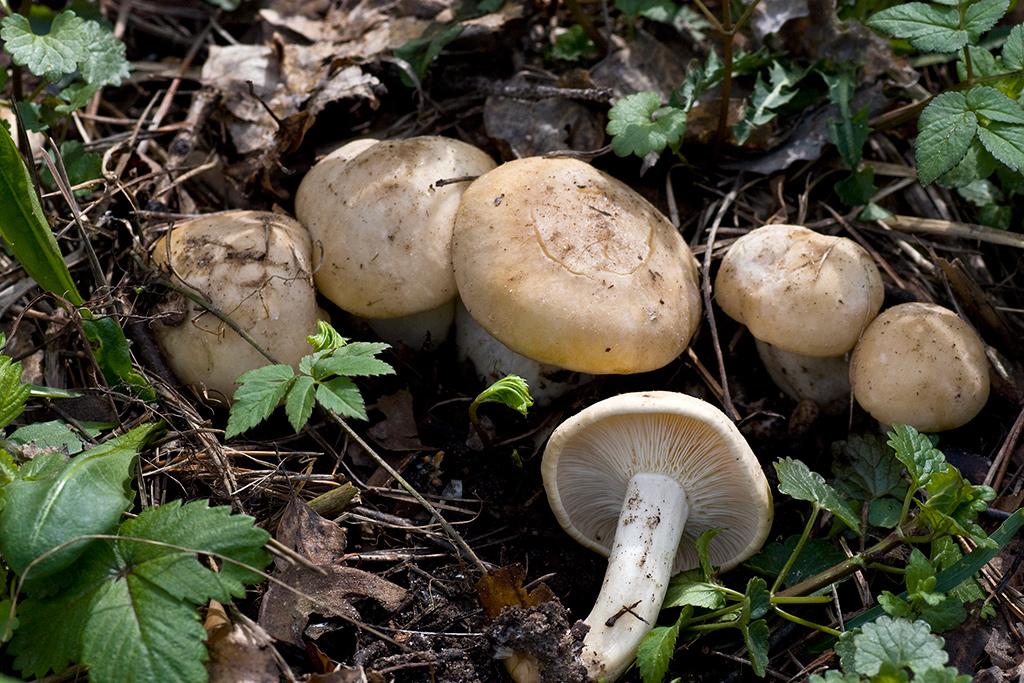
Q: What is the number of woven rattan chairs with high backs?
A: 0